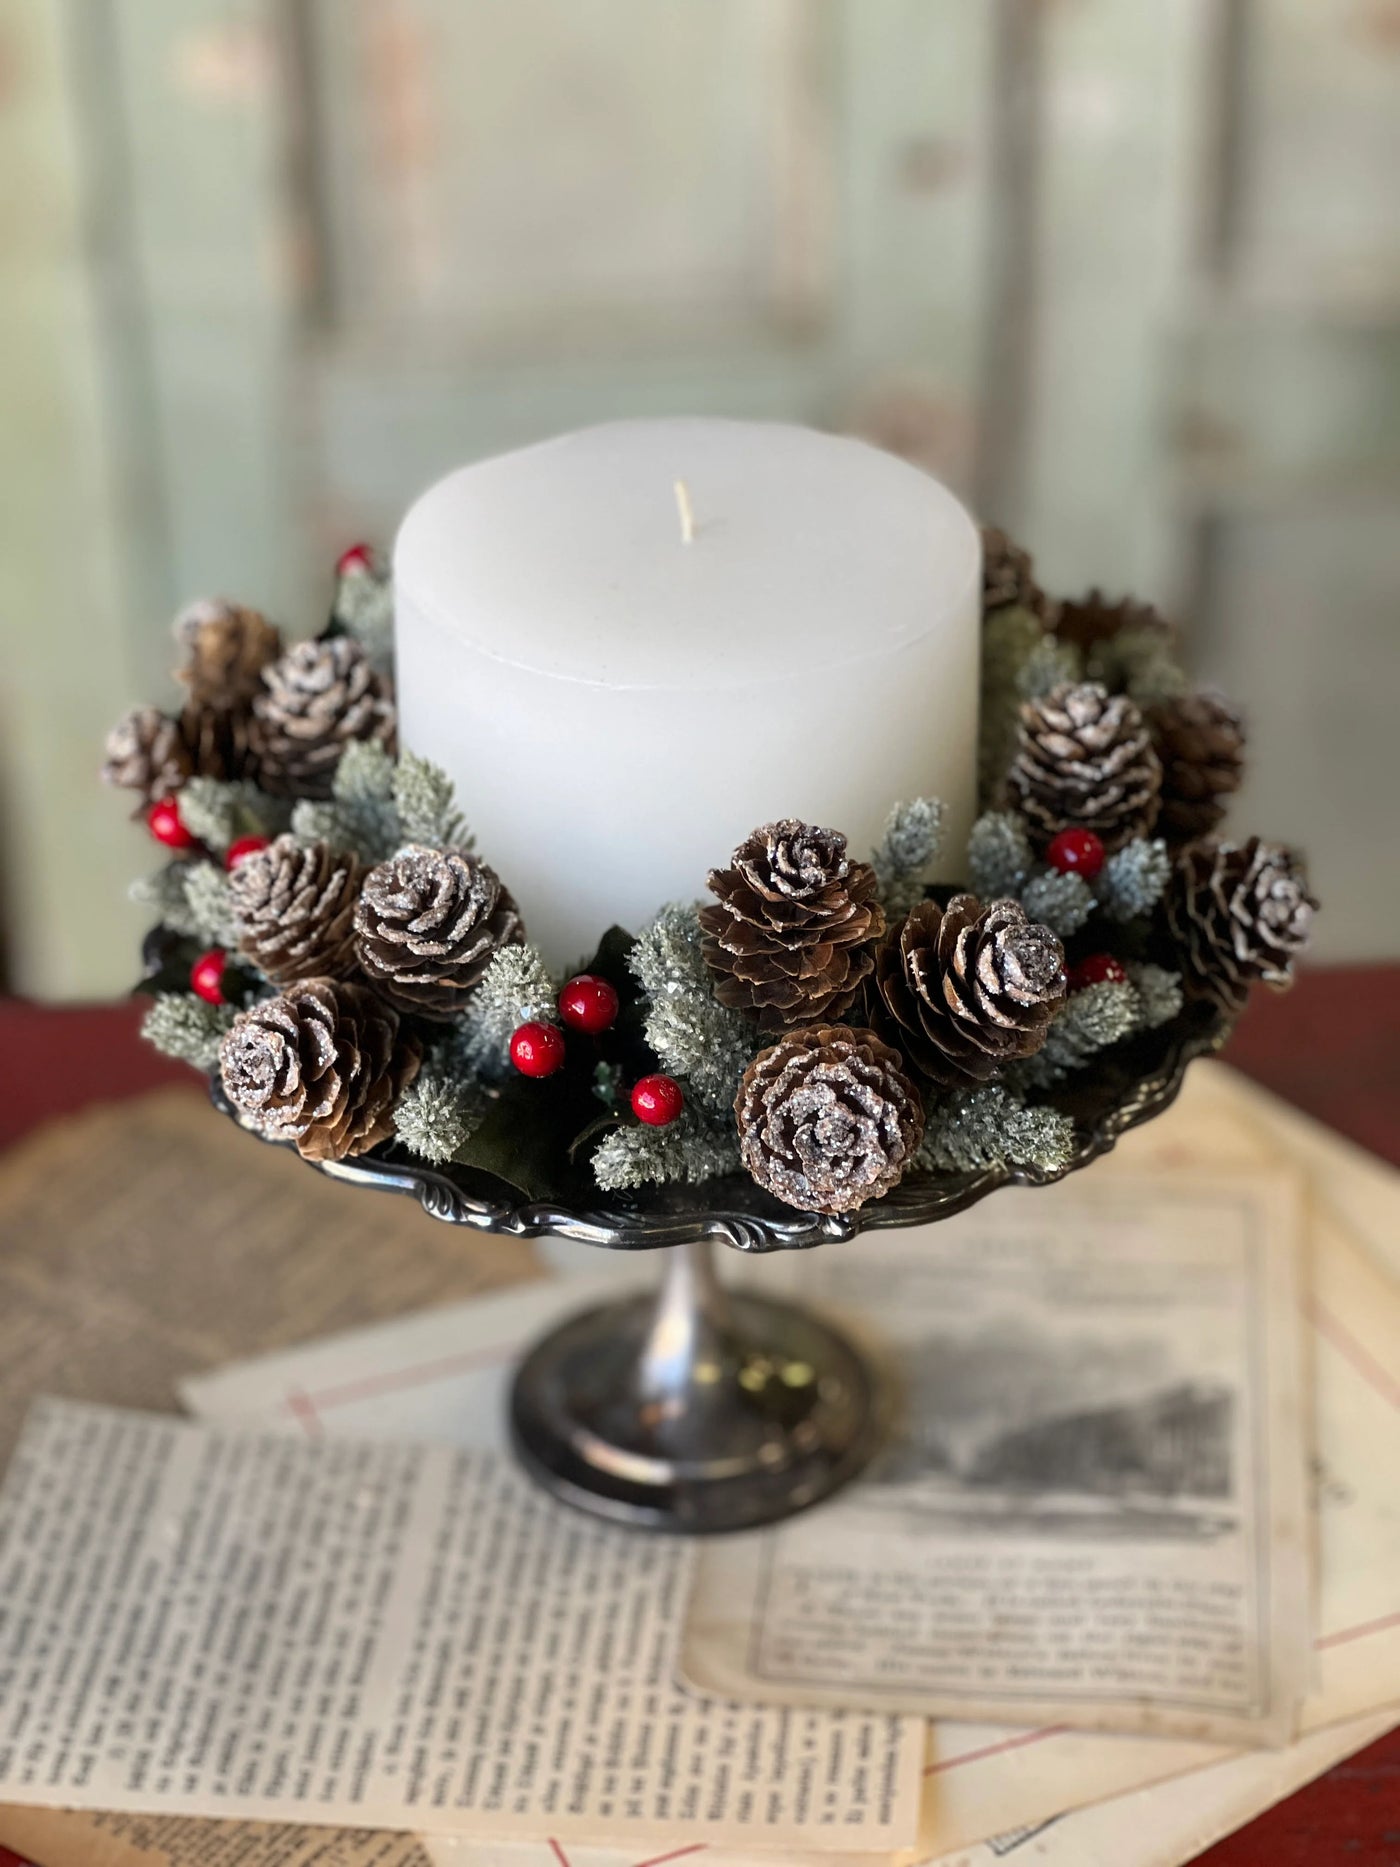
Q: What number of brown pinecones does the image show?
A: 14